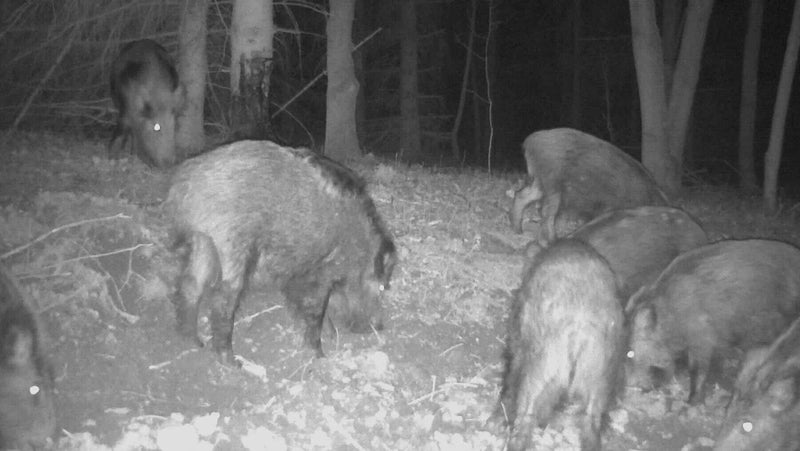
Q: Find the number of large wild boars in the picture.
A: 8